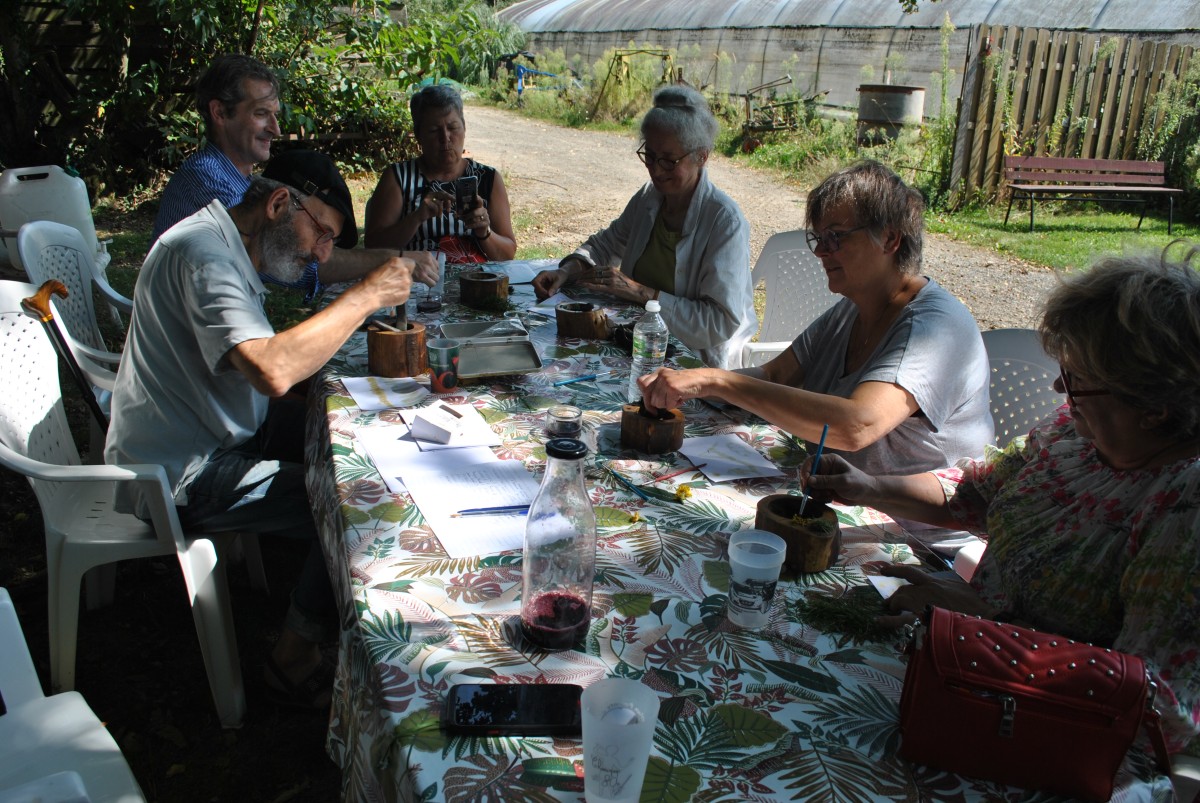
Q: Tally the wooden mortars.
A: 5